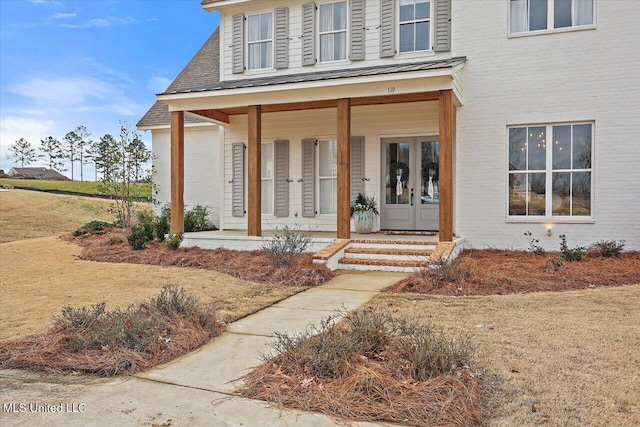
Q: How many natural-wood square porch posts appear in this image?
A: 4